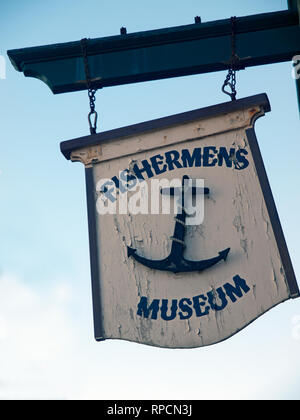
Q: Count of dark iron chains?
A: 2